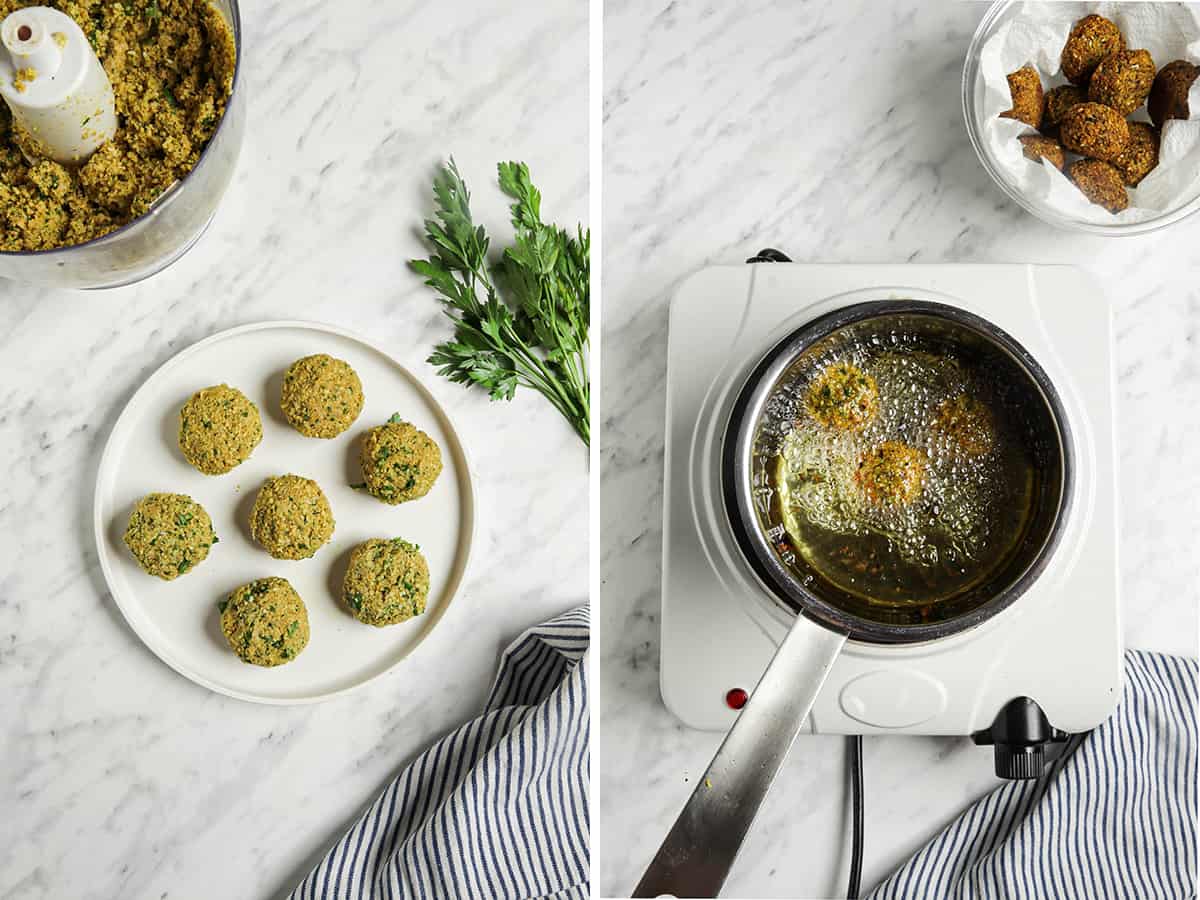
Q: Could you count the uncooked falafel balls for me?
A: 7